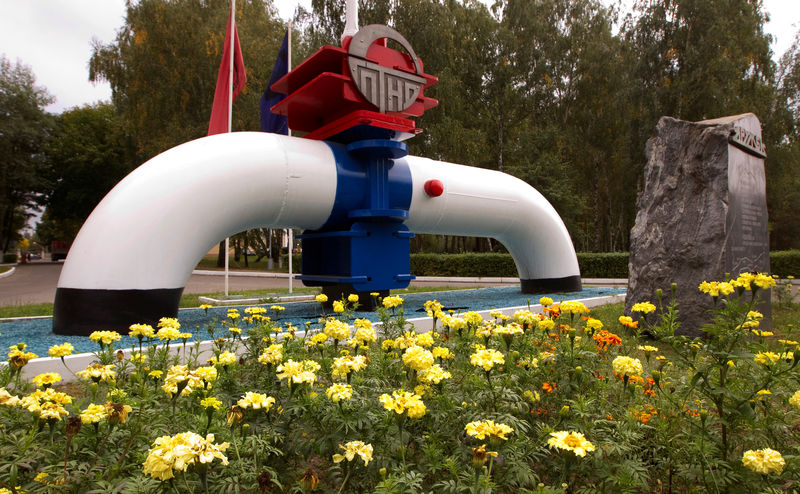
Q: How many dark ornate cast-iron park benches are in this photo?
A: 0